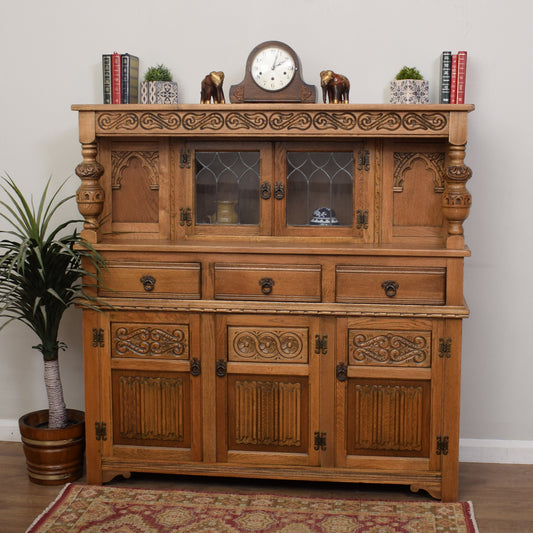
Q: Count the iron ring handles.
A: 8